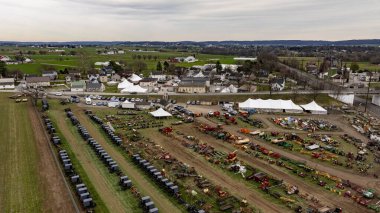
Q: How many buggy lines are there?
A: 3